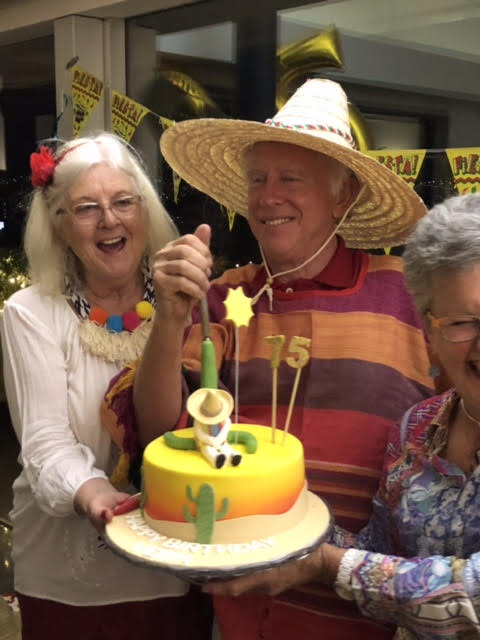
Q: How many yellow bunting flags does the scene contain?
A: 6